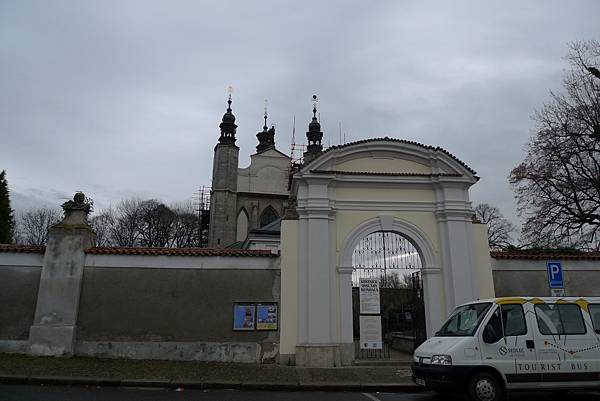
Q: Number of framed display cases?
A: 2